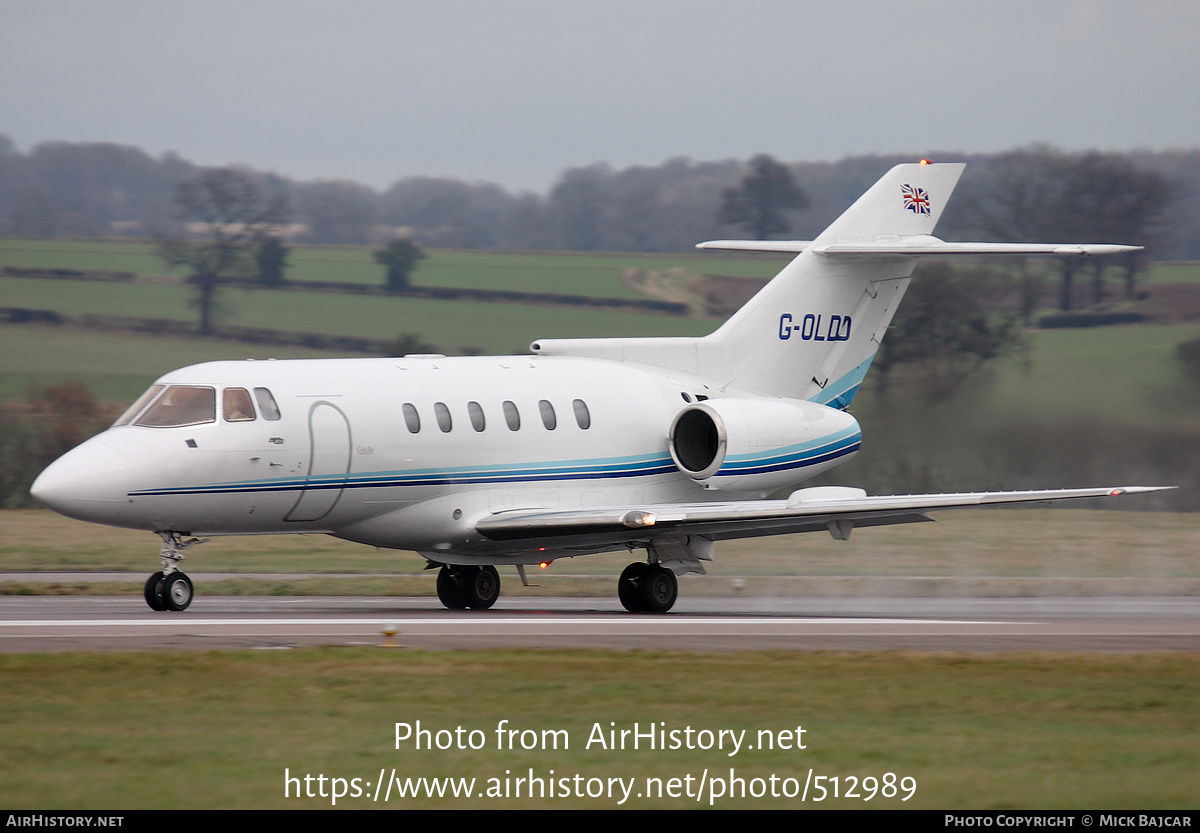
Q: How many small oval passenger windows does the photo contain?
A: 6